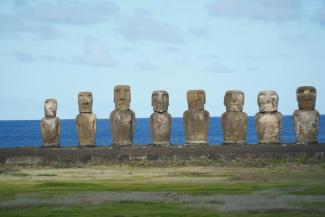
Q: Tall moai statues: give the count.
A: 8